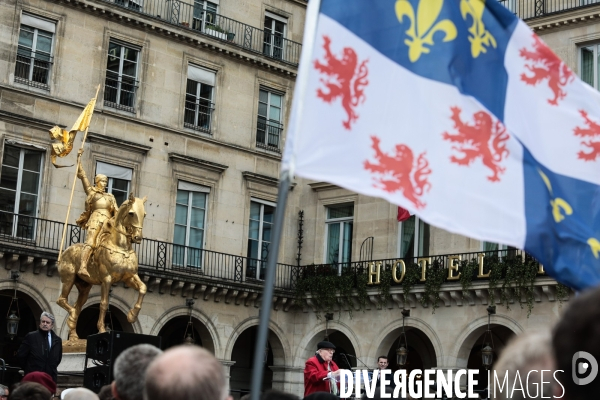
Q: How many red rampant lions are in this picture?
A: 5